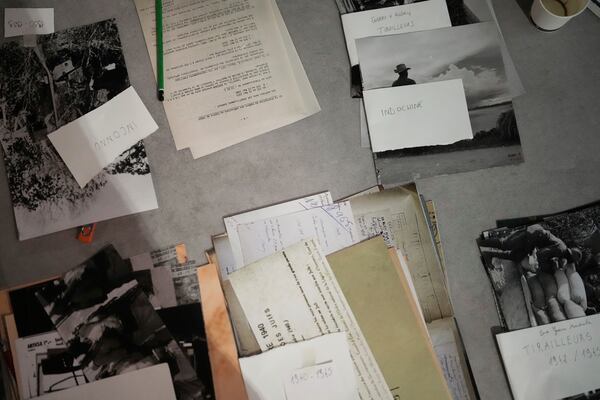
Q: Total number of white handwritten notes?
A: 6